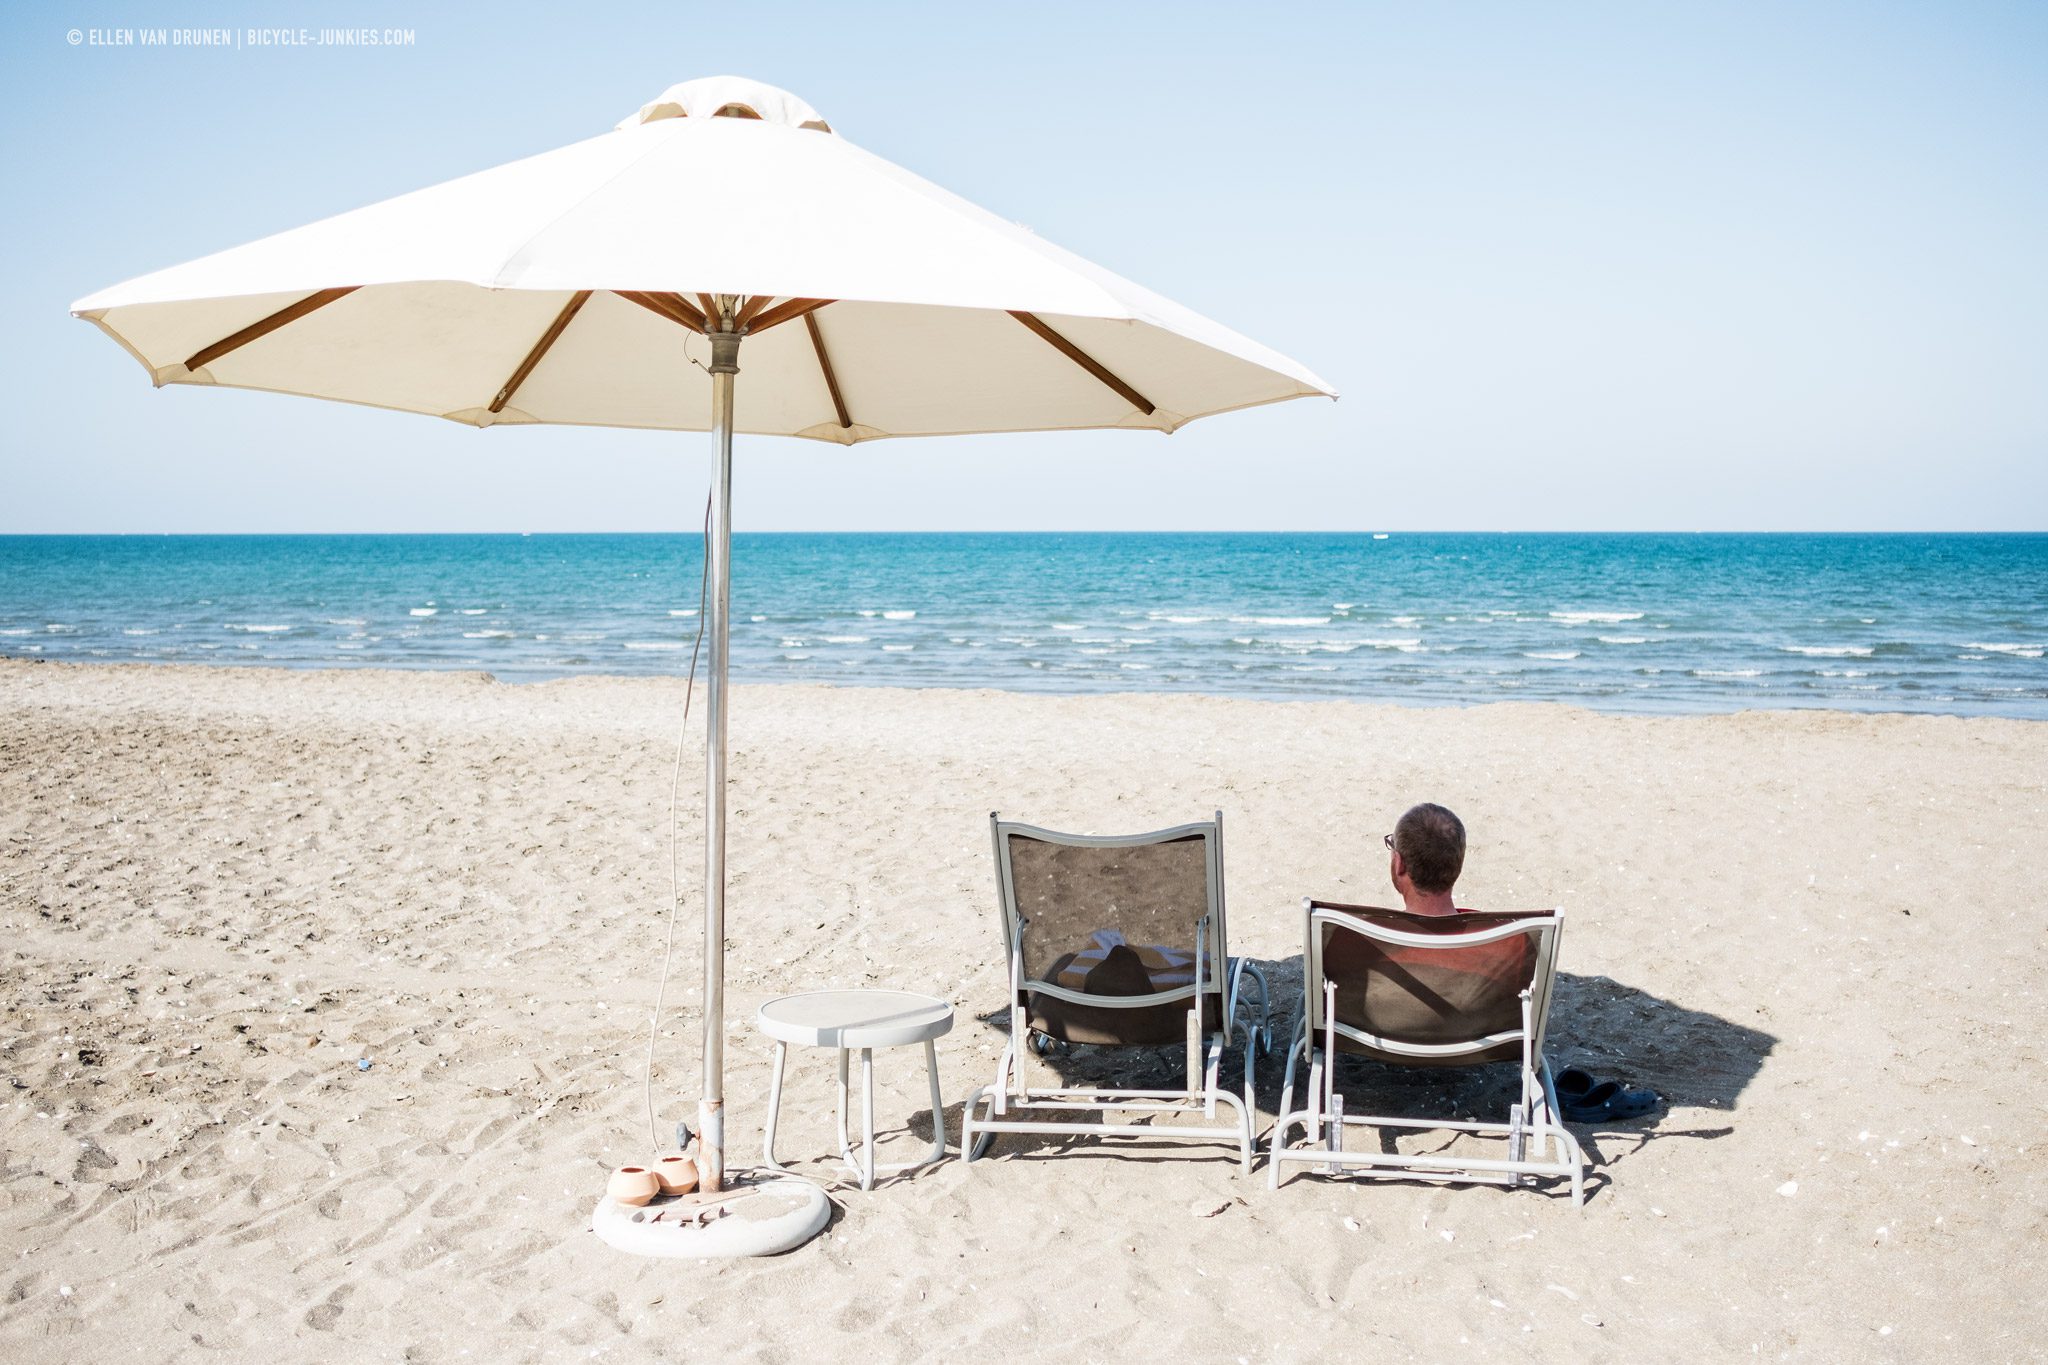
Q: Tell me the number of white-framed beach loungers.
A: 2